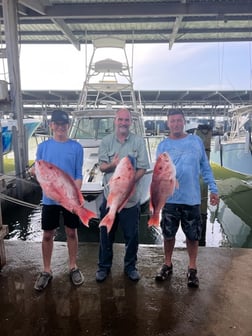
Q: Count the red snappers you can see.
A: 3